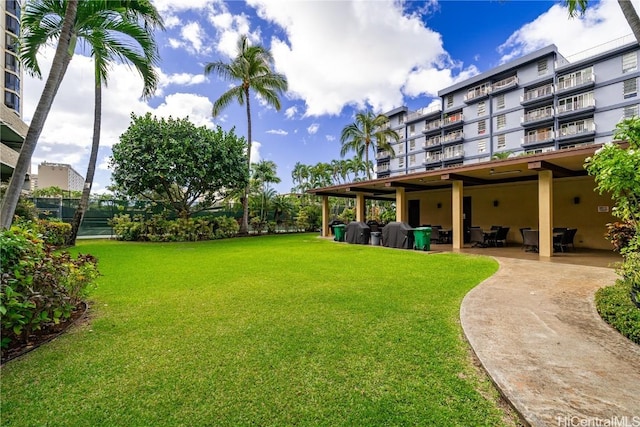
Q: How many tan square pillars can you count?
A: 5